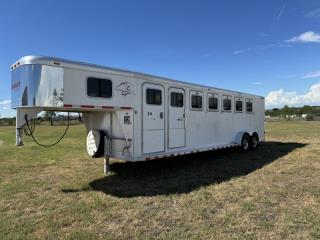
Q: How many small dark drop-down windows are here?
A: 5